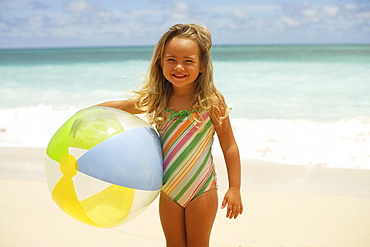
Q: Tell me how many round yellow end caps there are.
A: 1